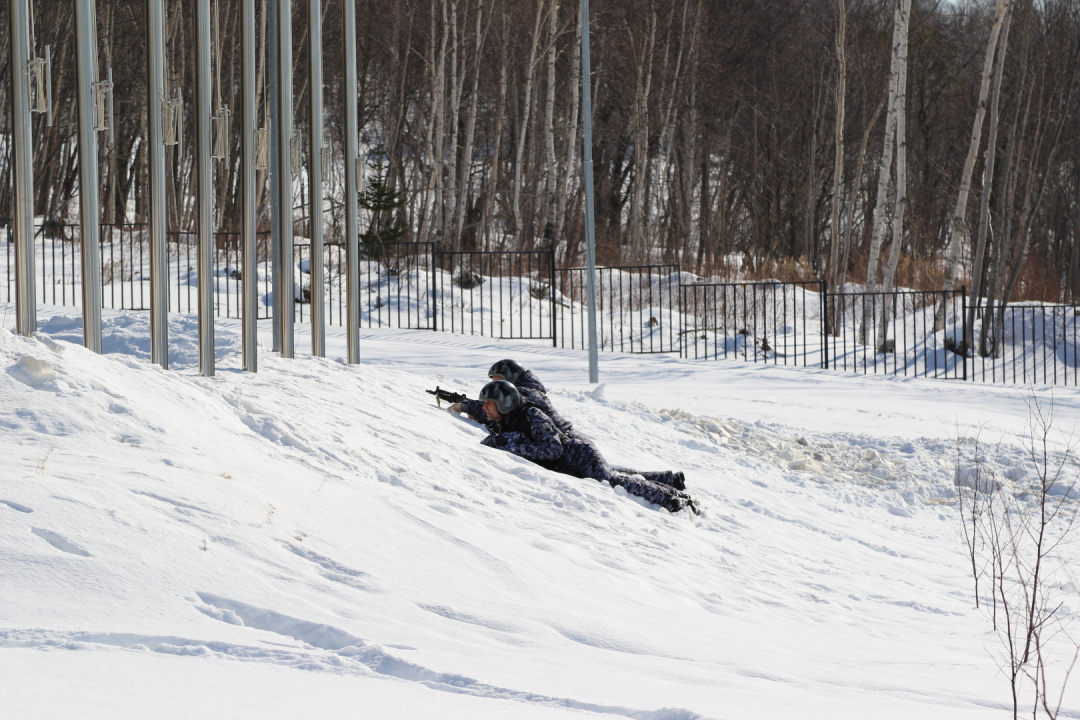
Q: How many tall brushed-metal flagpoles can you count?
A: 8